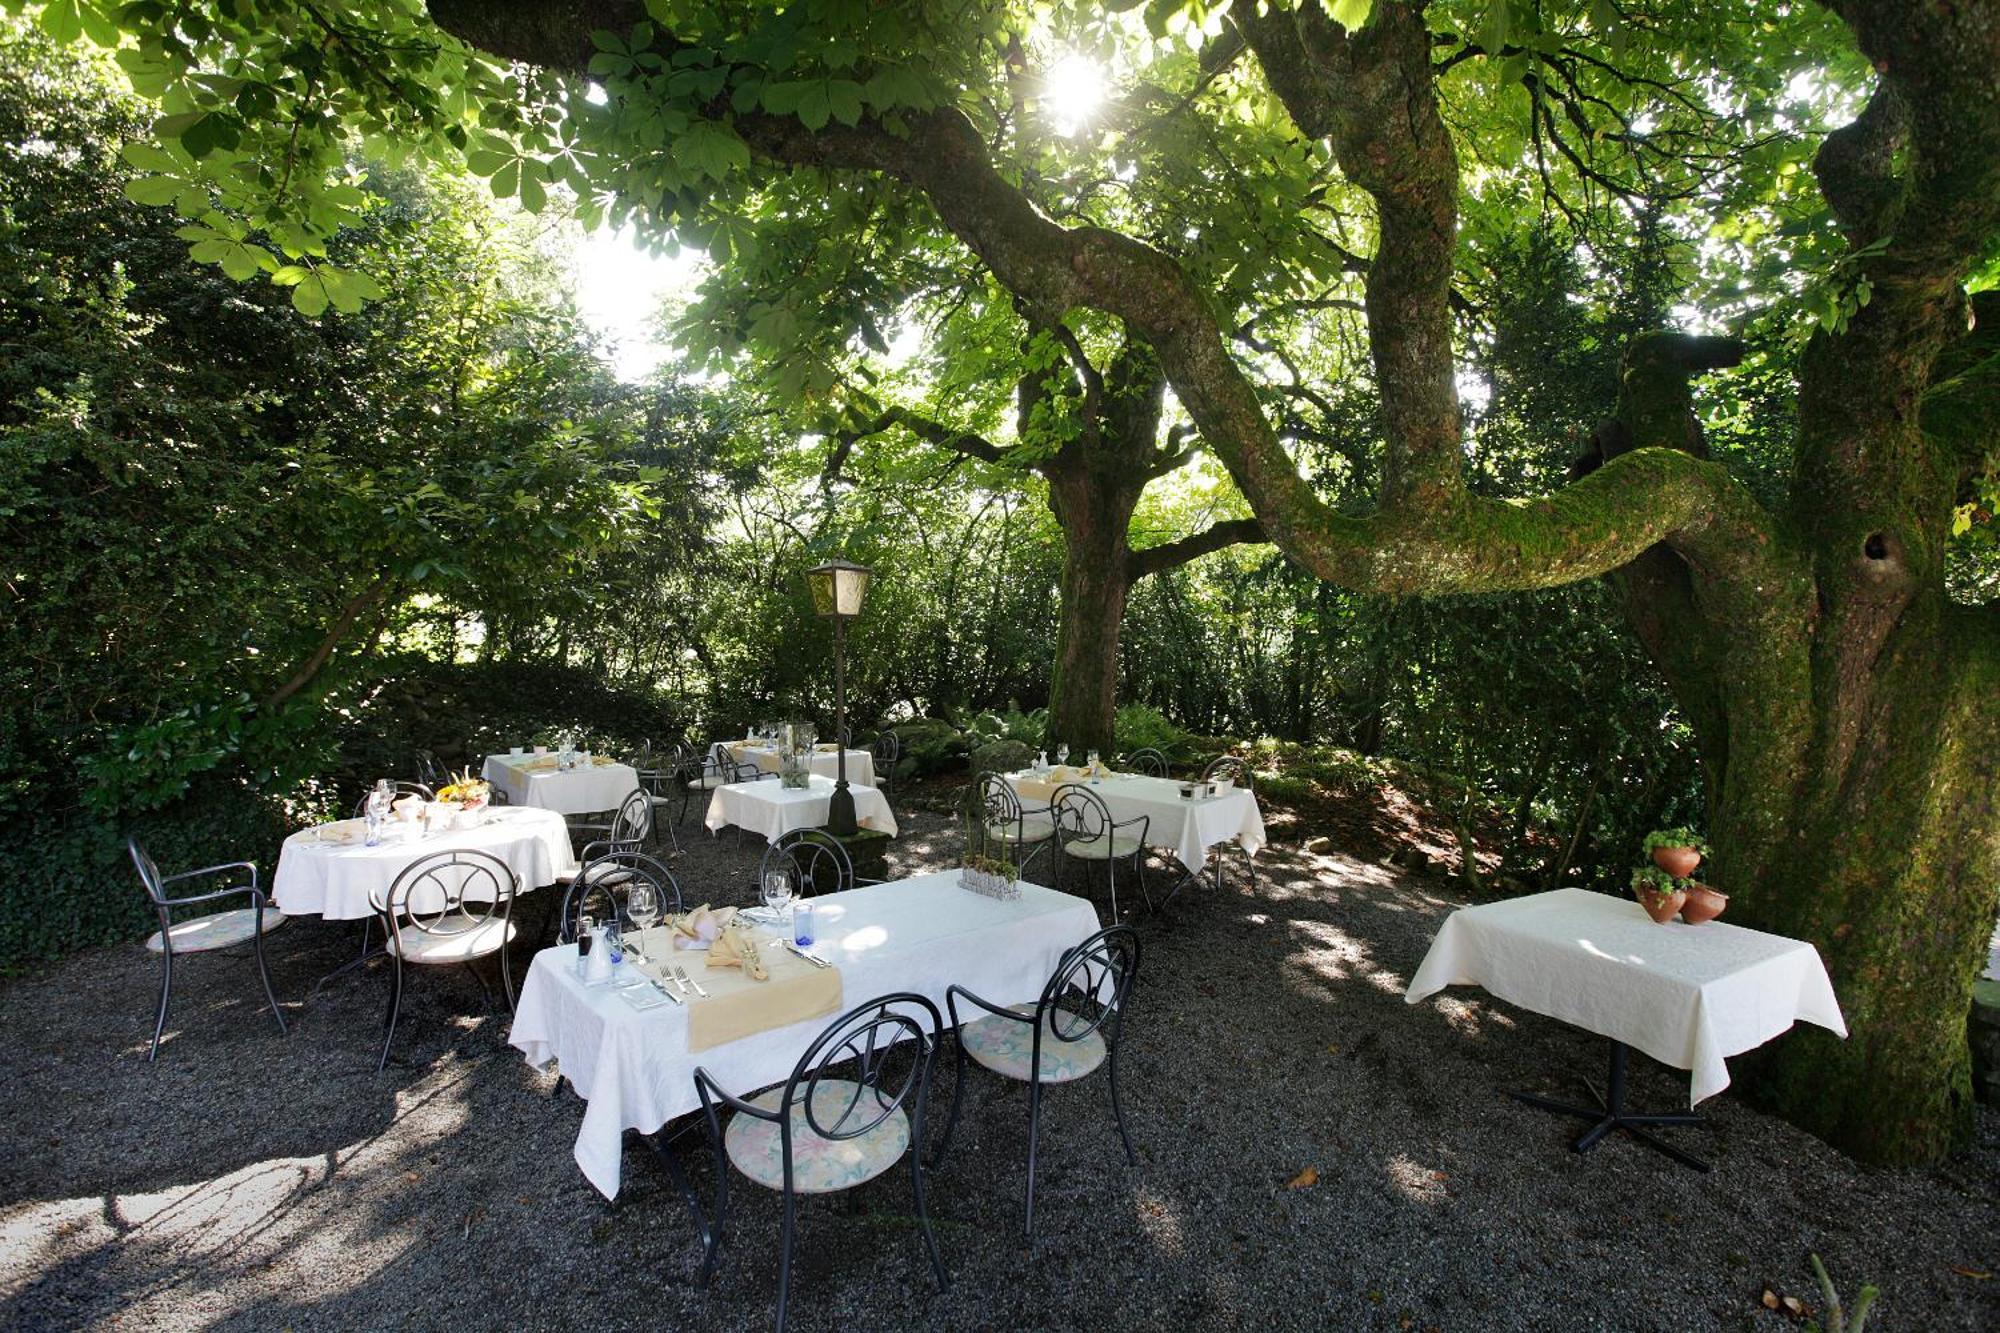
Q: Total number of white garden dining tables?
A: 7